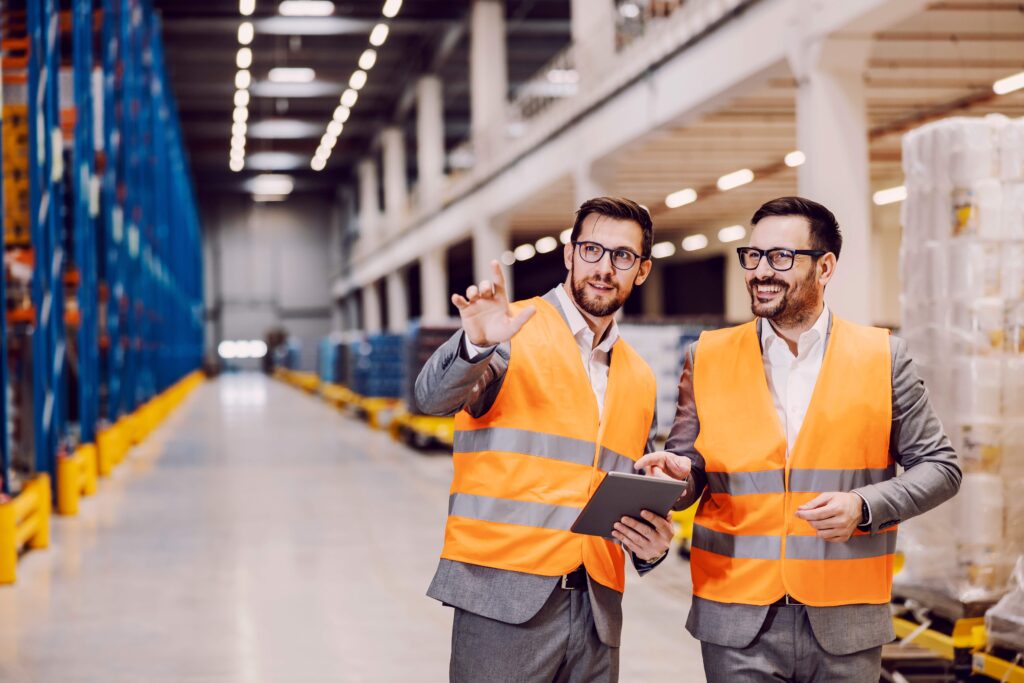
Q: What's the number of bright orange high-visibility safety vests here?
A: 2